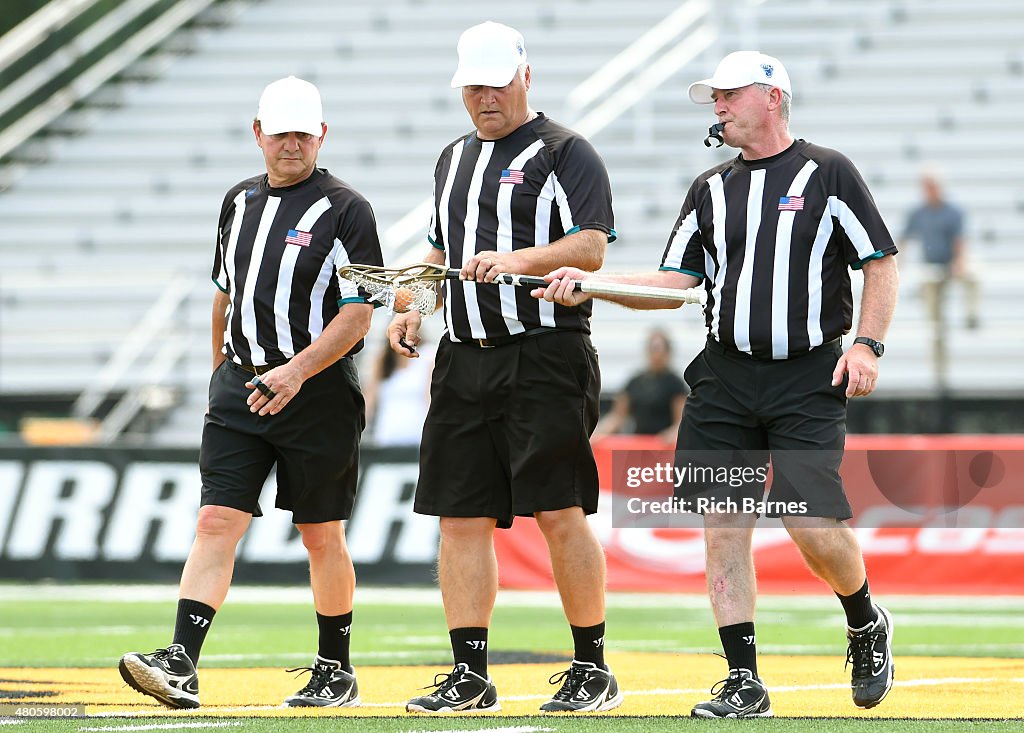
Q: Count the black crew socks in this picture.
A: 6